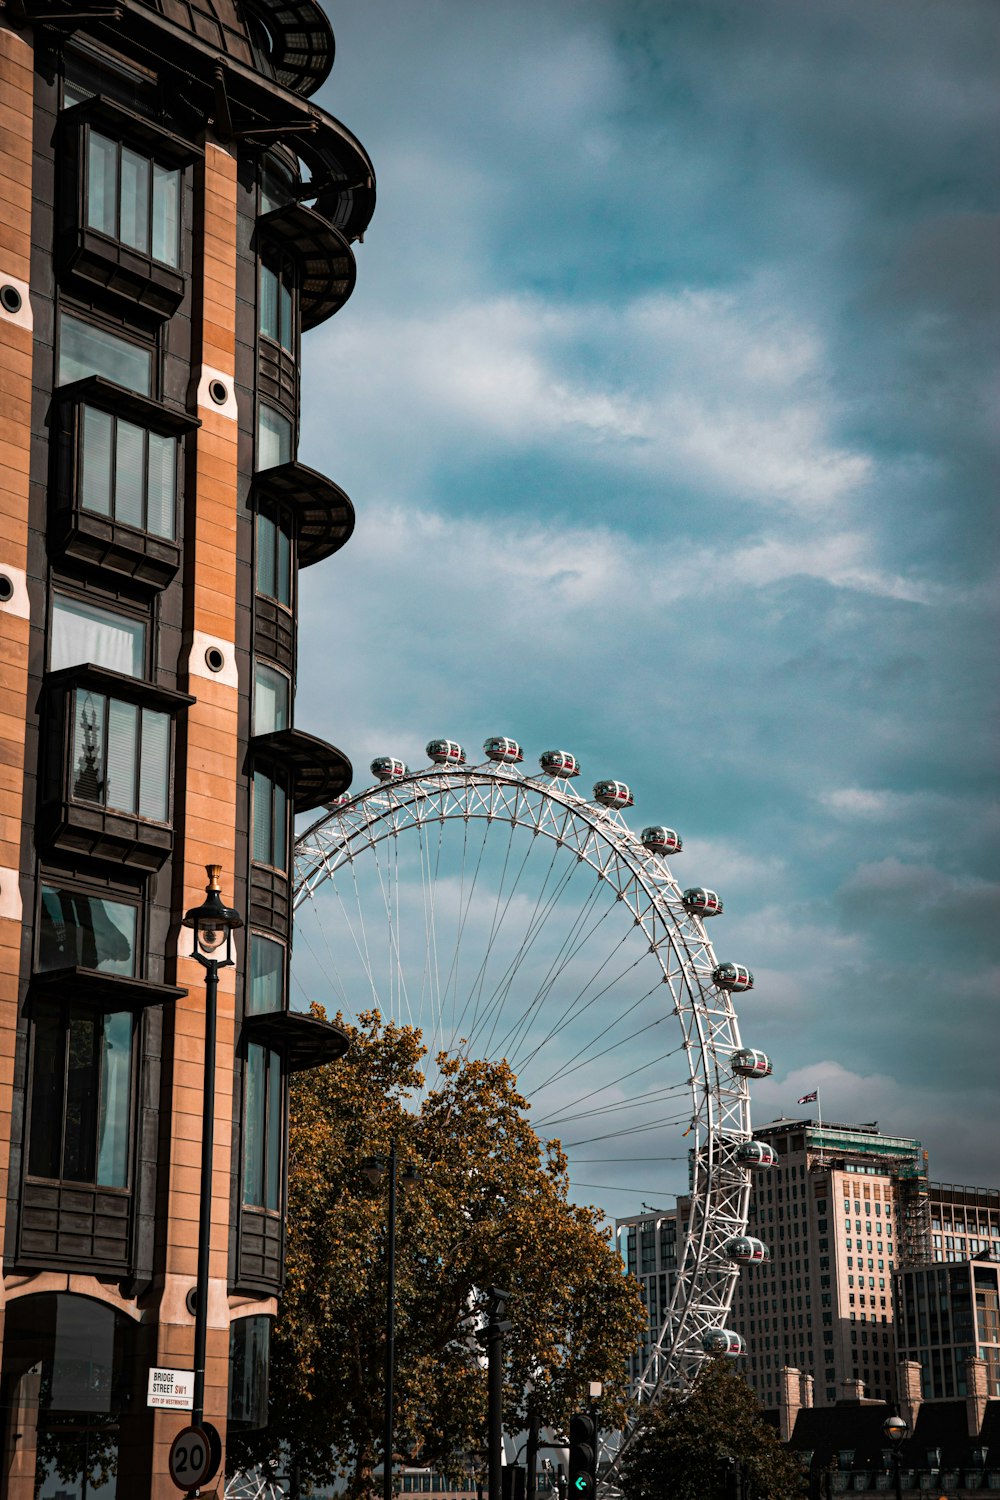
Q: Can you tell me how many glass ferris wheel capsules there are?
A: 13